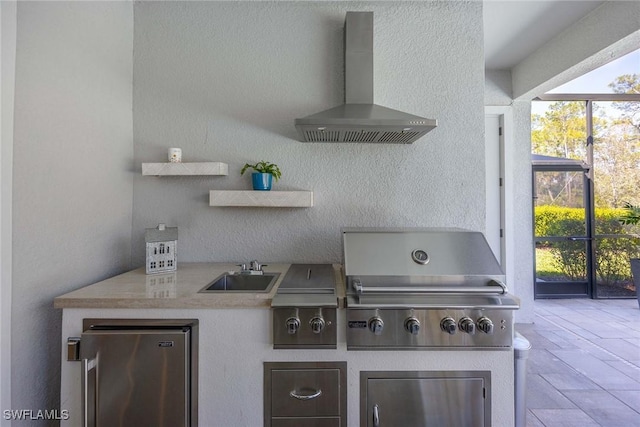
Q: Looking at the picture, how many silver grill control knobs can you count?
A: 7